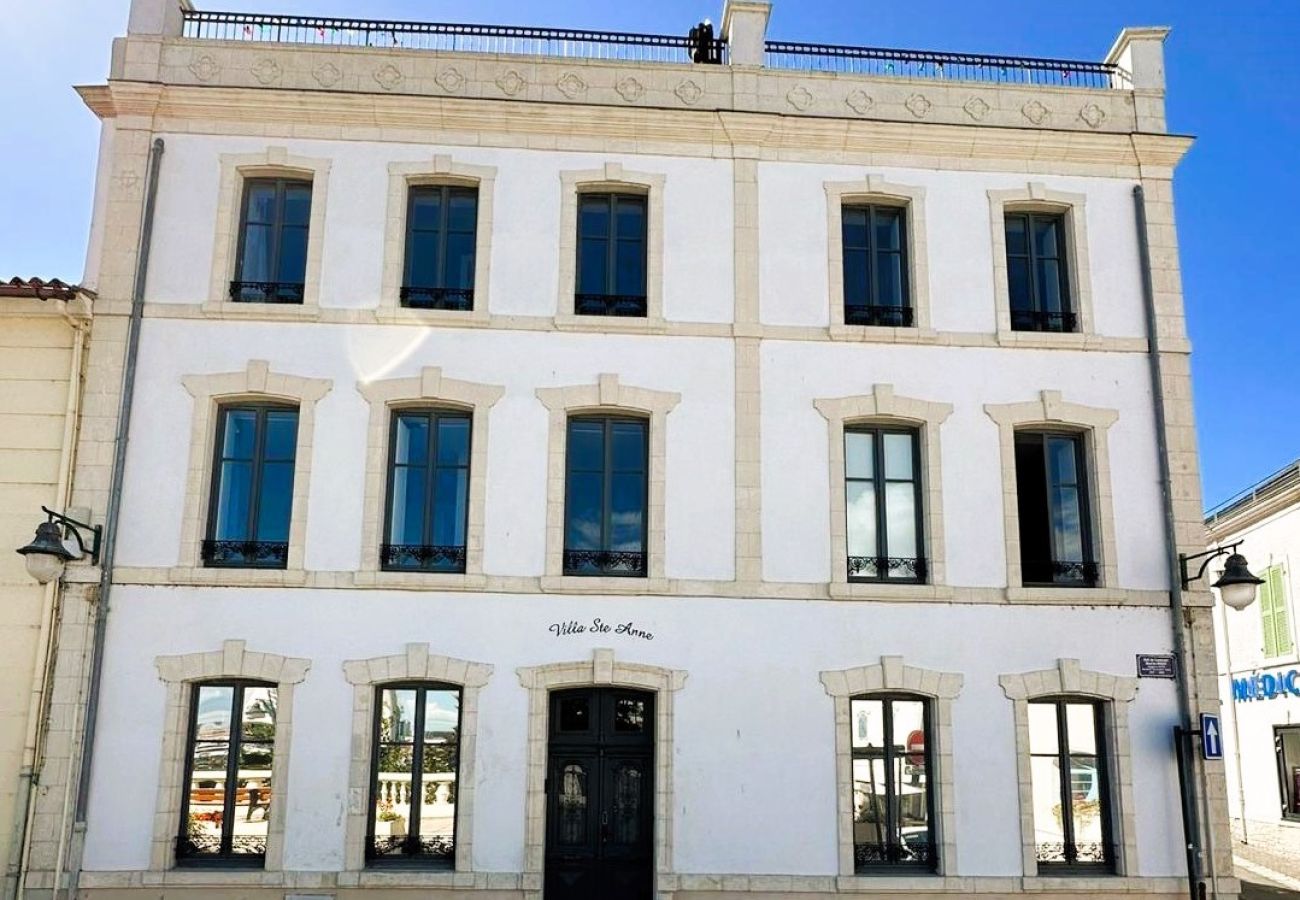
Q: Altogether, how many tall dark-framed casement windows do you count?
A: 14